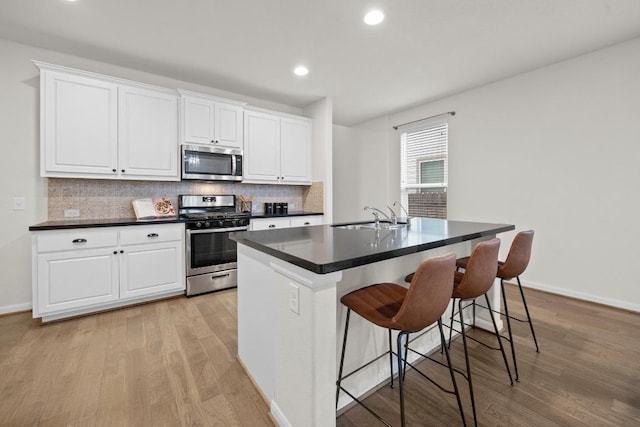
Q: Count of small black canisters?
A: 3